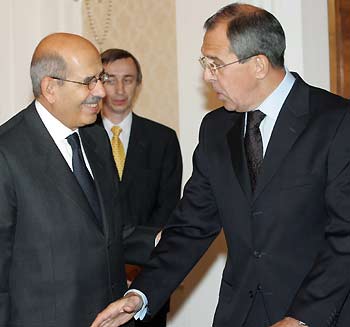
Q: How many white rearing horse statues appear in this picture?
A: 0